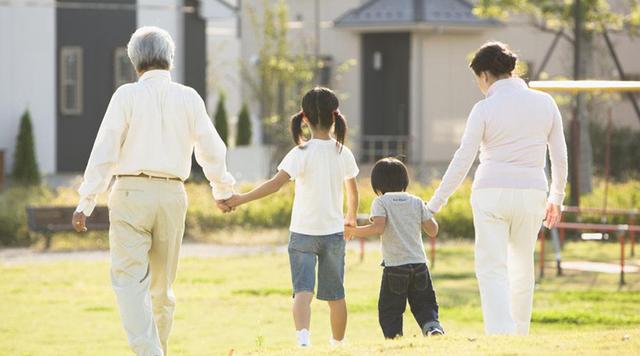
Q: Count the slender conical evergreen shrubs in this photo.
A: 3